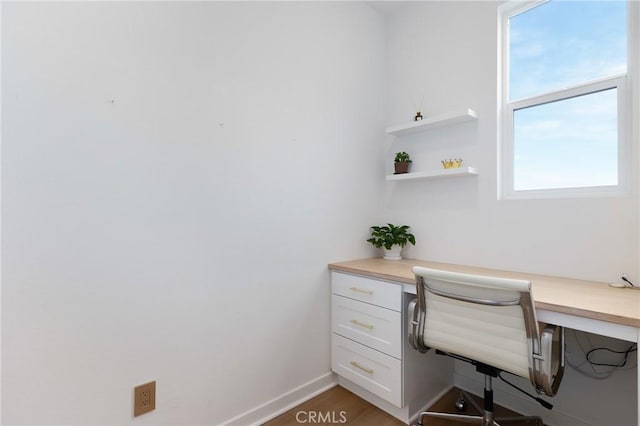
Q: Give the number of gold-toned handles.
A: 3